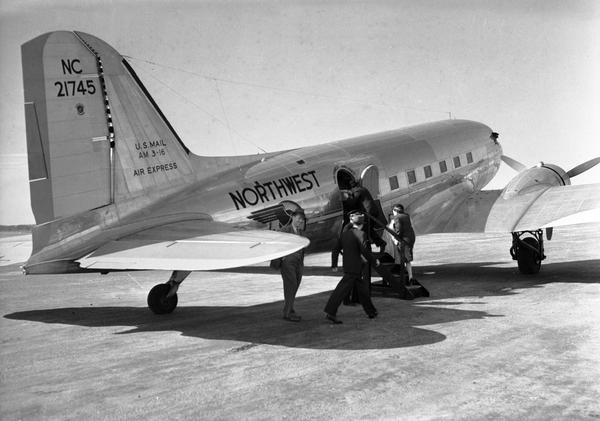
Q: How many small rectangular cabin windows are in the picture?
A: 6